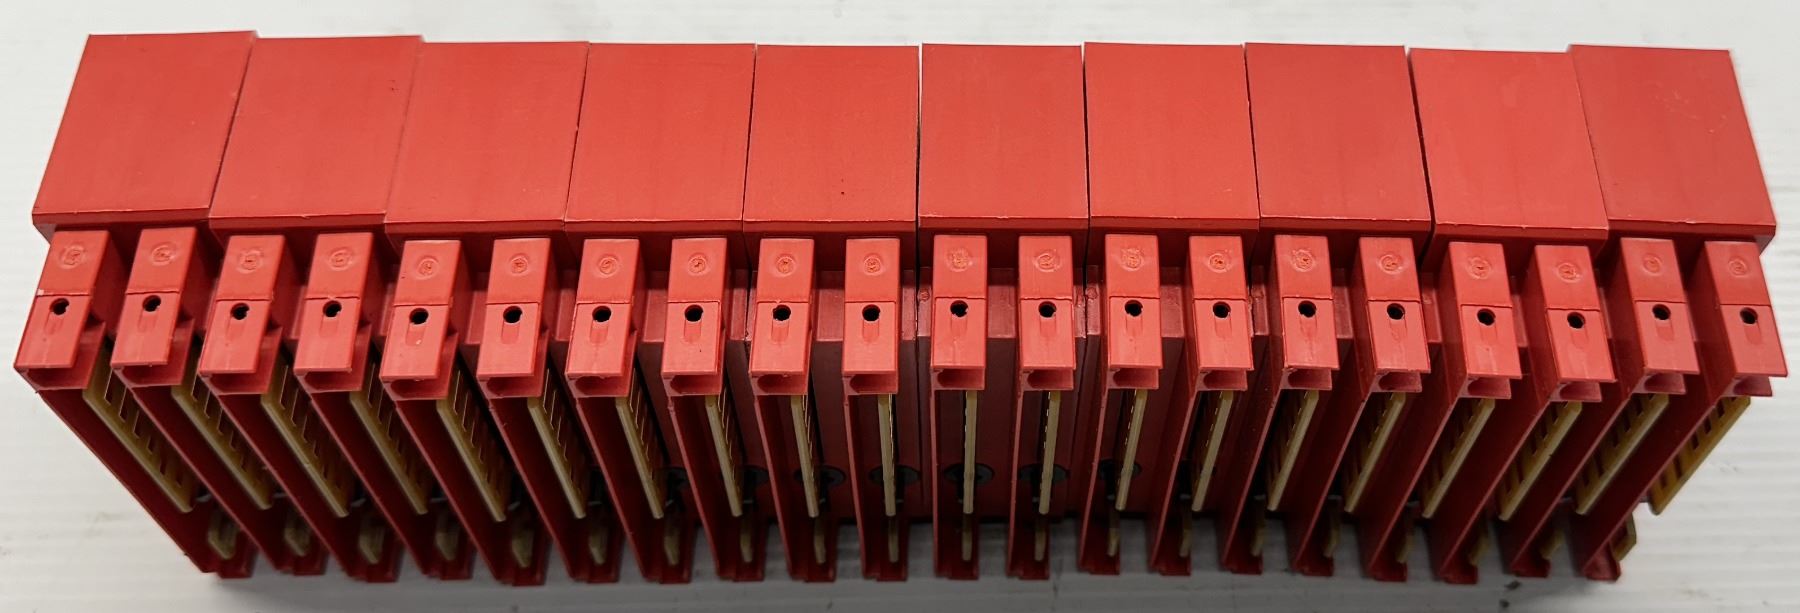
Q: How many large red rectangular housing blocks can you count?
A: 10